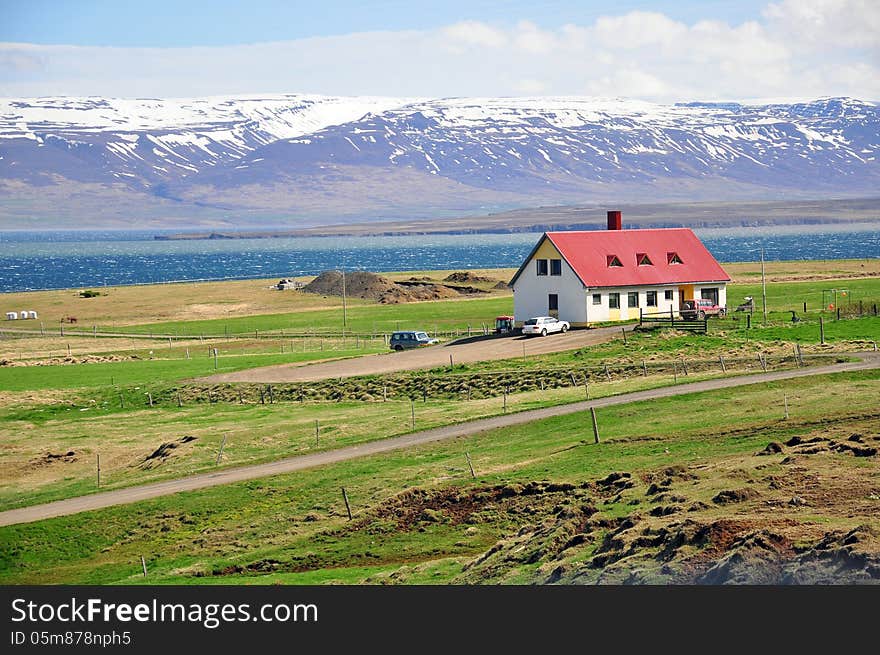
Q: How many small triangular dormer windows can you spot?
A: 3